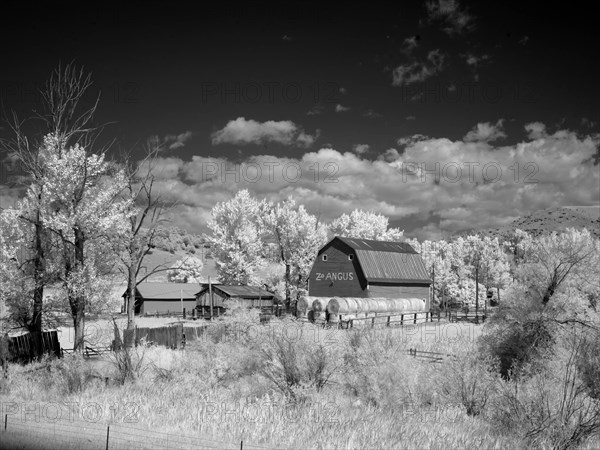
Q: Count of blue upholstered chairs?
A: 0